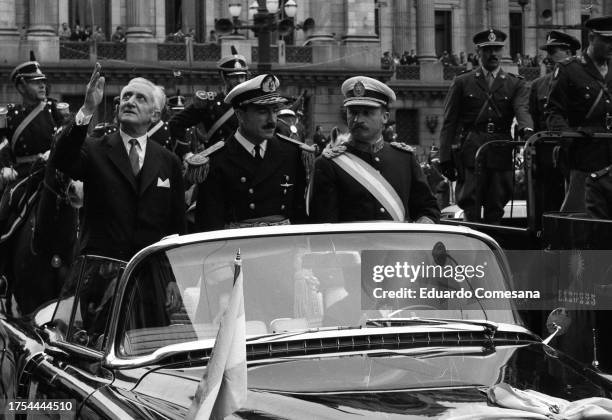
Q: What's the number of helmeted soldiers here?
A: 3